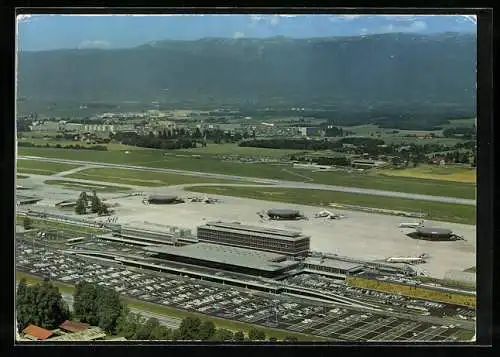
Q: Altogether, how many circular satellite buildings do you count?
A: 3